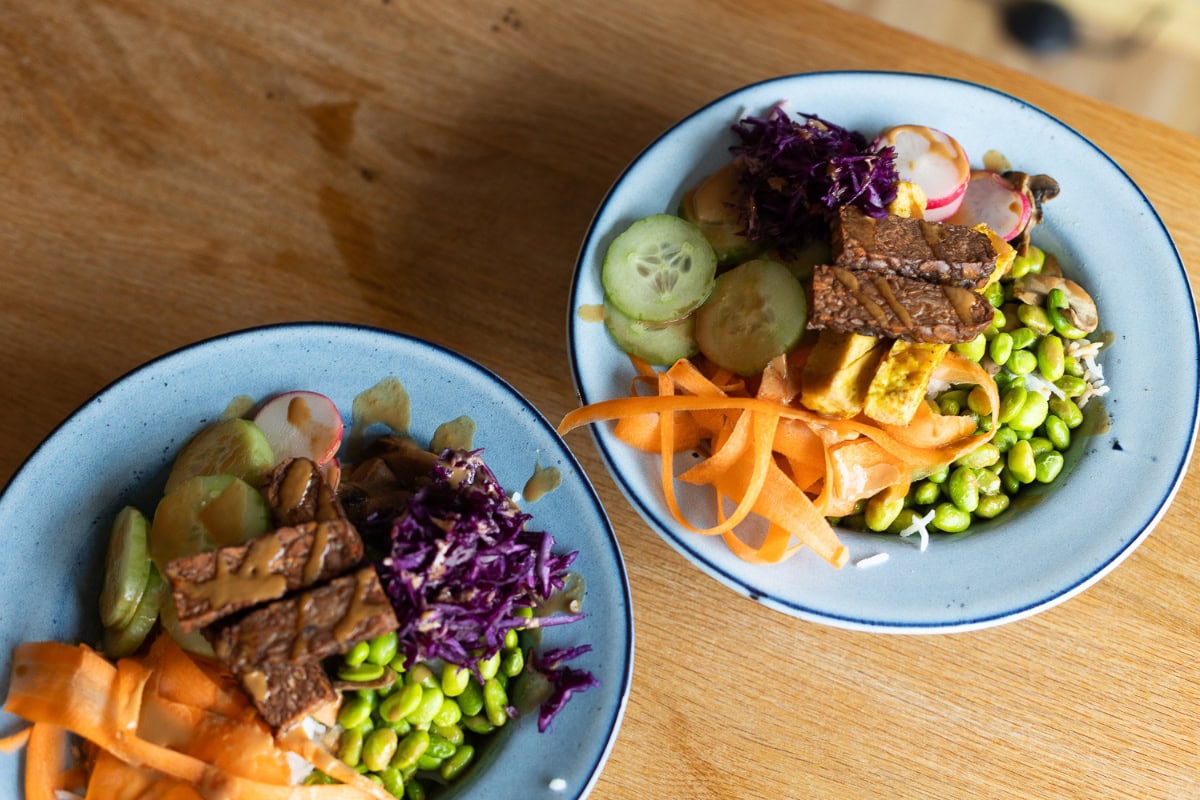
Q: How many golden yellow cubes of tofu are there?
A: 4